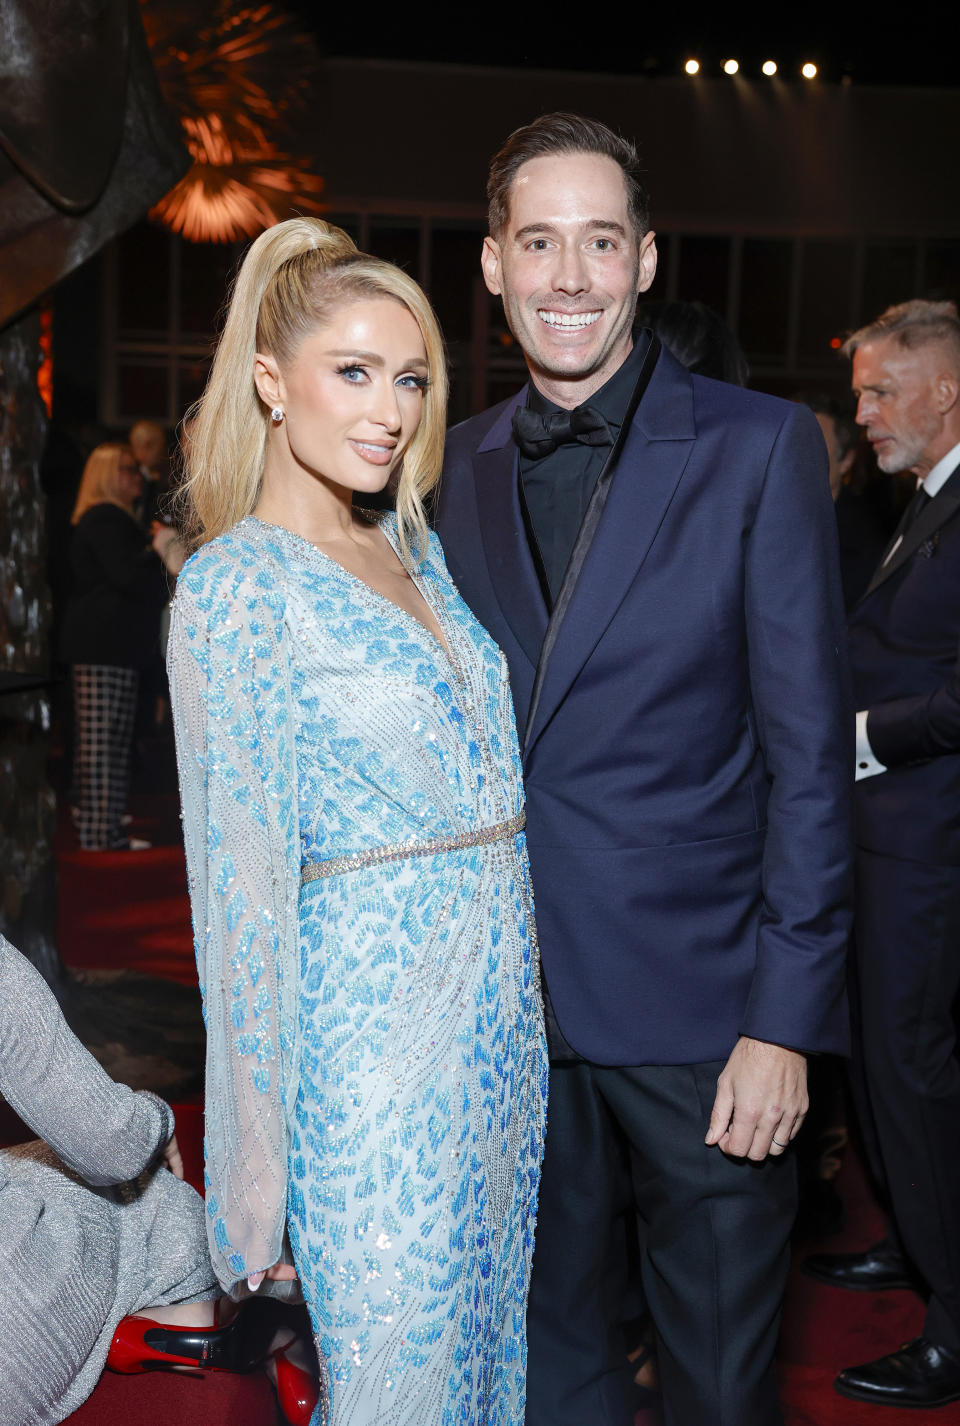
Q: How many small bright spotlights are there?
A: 4